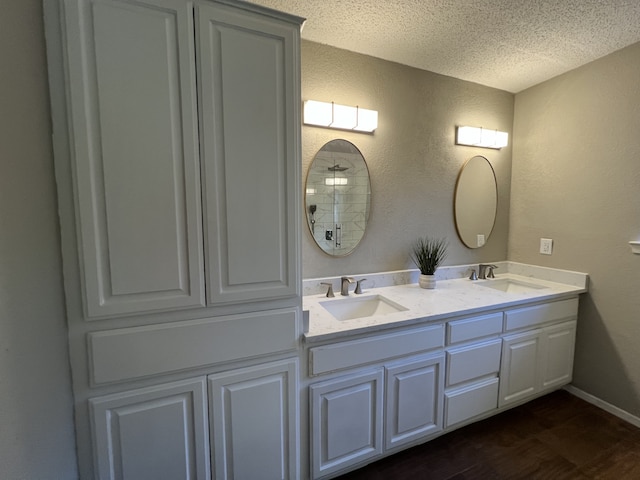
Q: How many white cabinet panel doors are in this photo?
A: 8